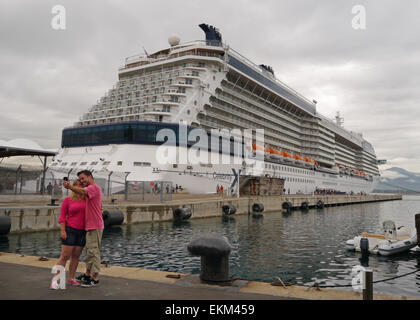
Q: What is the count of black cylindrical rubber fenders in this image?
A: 8